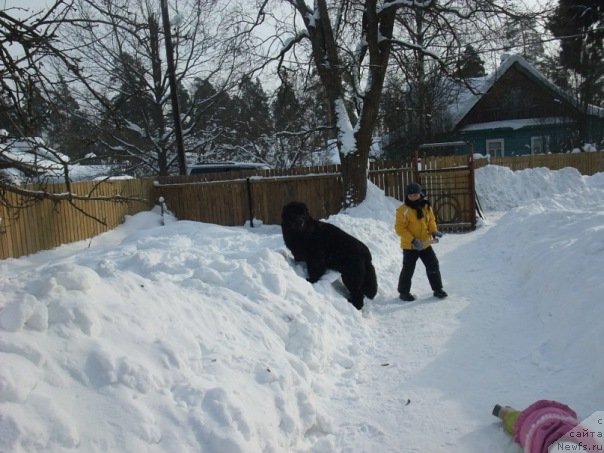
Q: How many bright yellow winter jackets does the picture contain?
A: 1